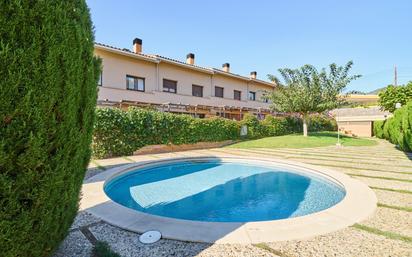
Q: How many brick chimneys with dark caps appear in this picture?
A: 4